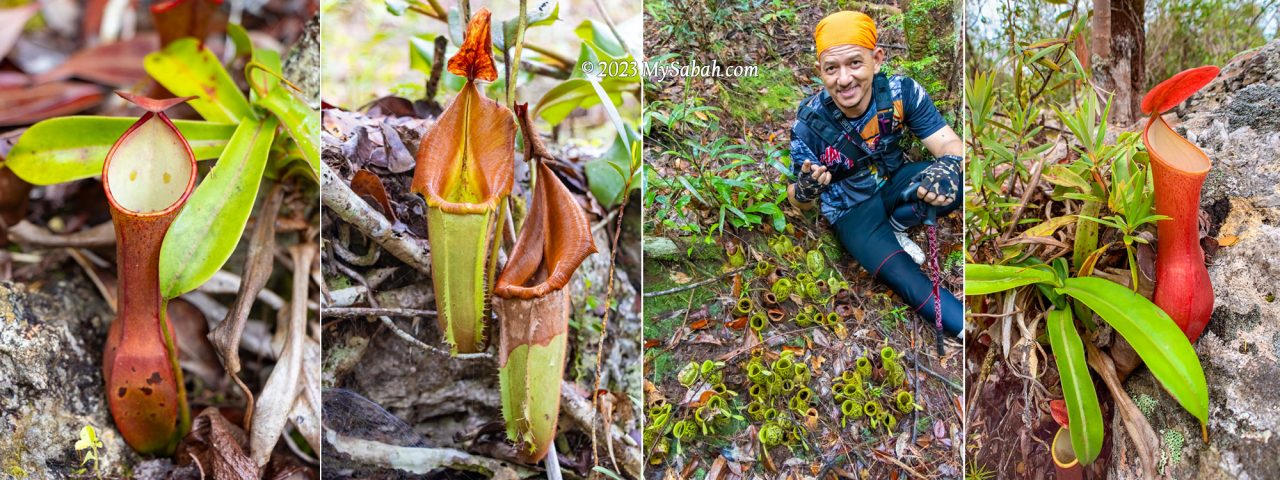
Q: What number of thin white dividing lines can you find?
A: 3